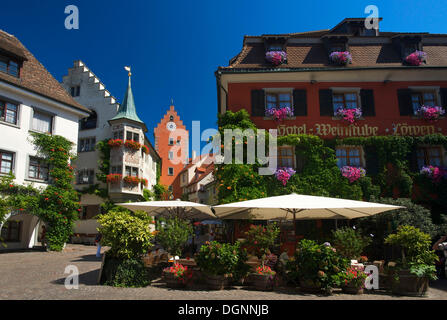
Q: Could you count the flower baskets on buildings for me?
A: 15